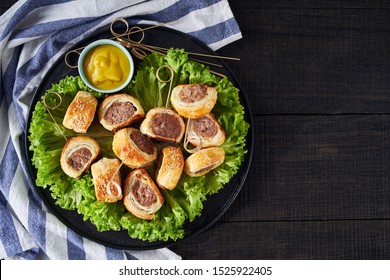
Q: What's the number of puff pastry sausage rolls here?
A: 11